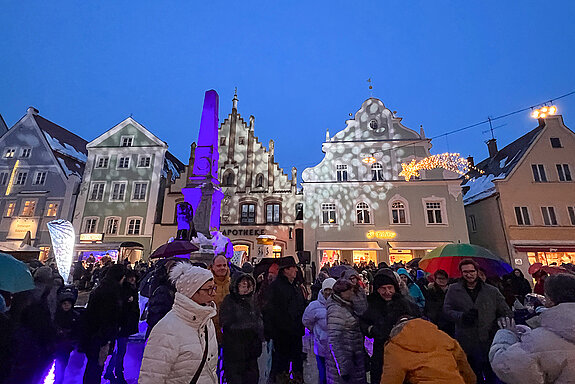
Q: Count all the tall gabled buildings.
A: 5